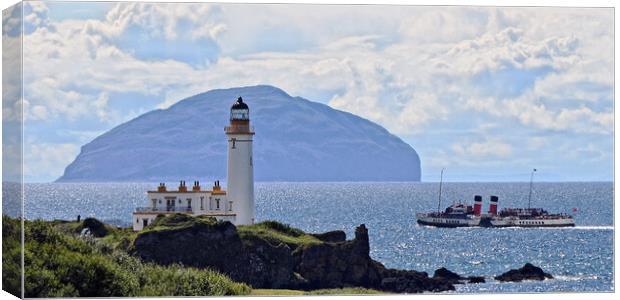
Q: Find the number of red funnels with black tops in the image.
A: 2